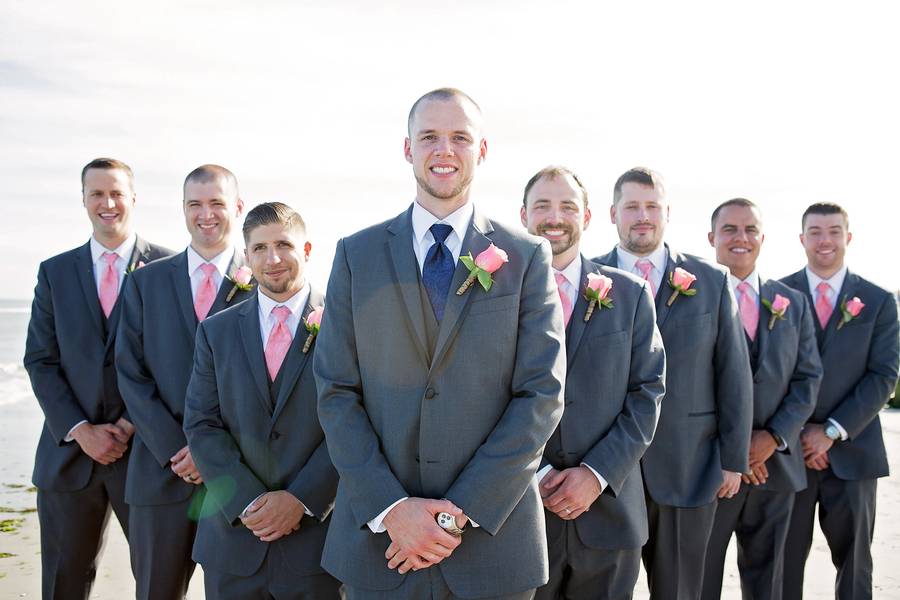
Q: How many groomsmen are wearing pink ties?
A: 7